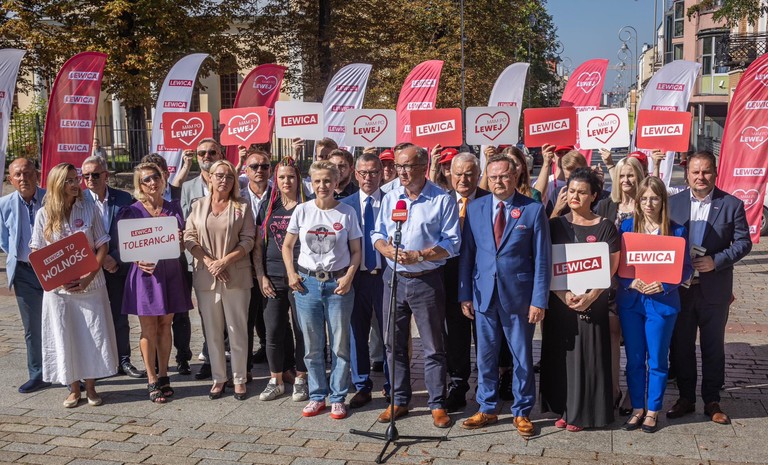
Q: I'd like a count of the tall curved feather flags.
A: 10